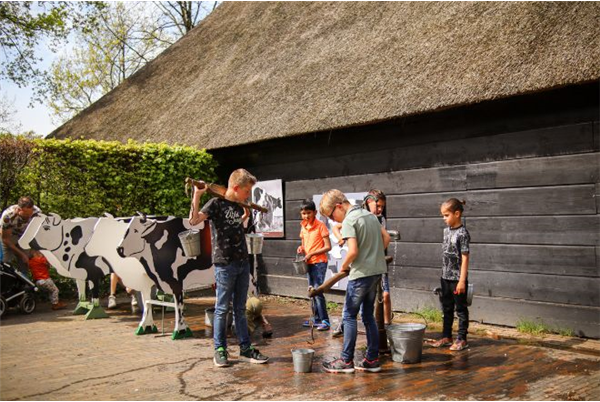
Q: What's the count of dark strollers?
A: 1